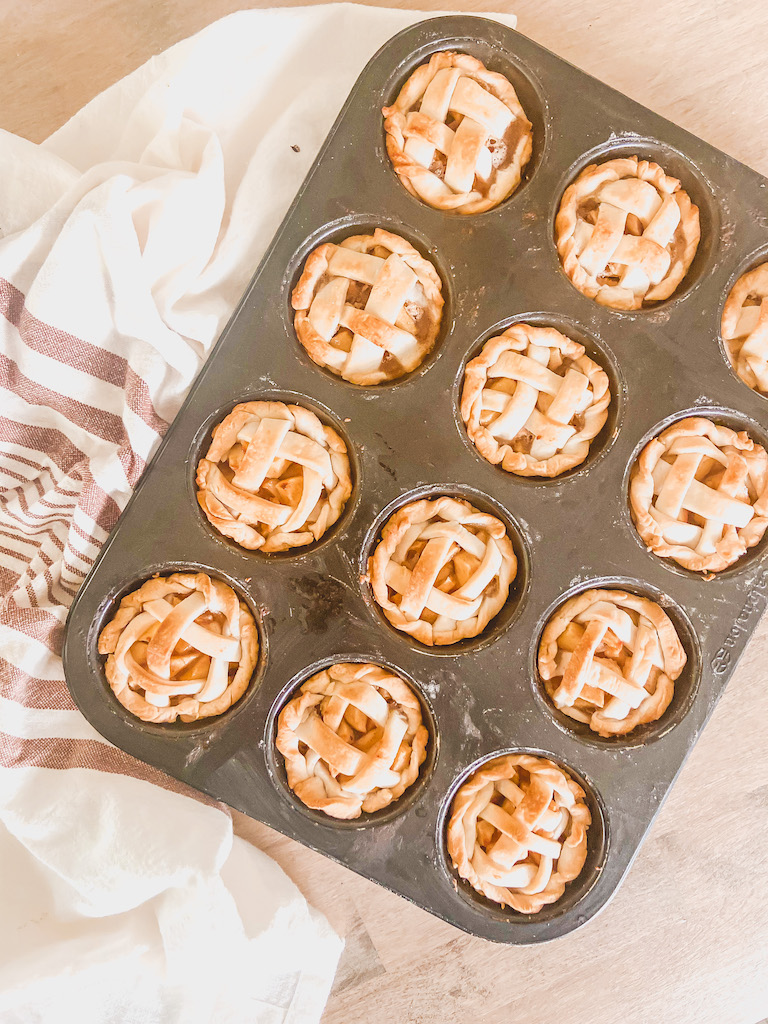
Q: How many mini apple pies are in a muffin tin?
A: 12